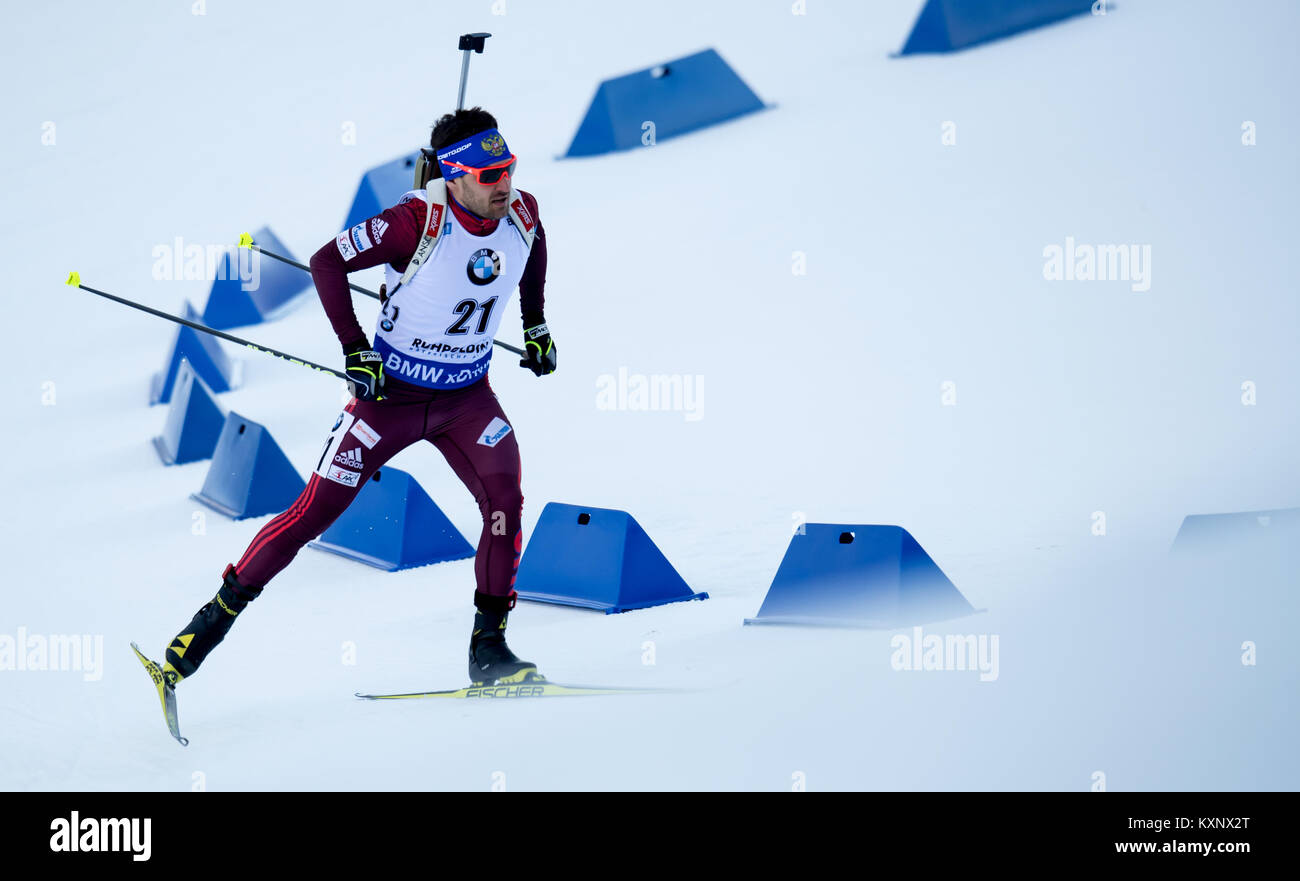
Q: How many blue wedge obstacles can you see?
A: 11